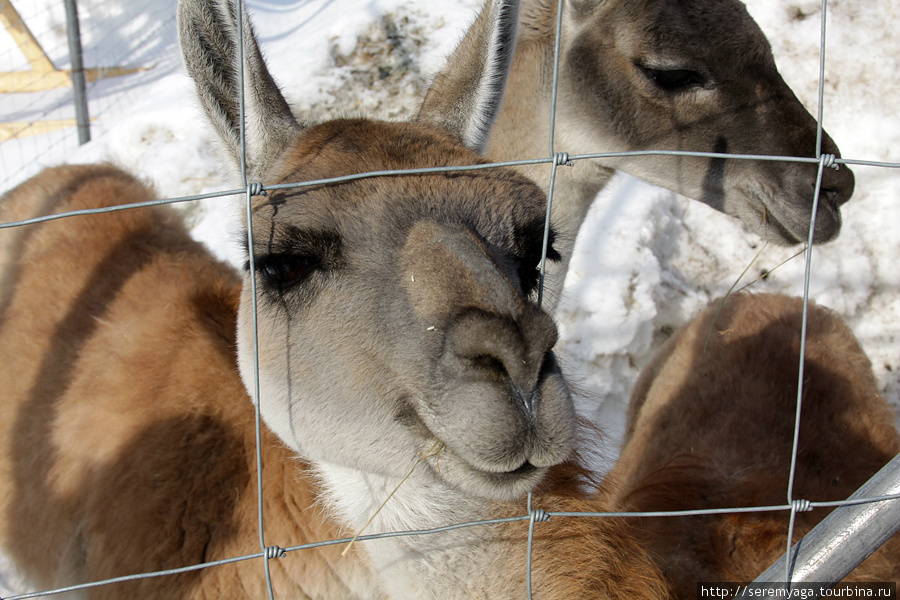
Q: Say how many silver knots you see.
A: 6